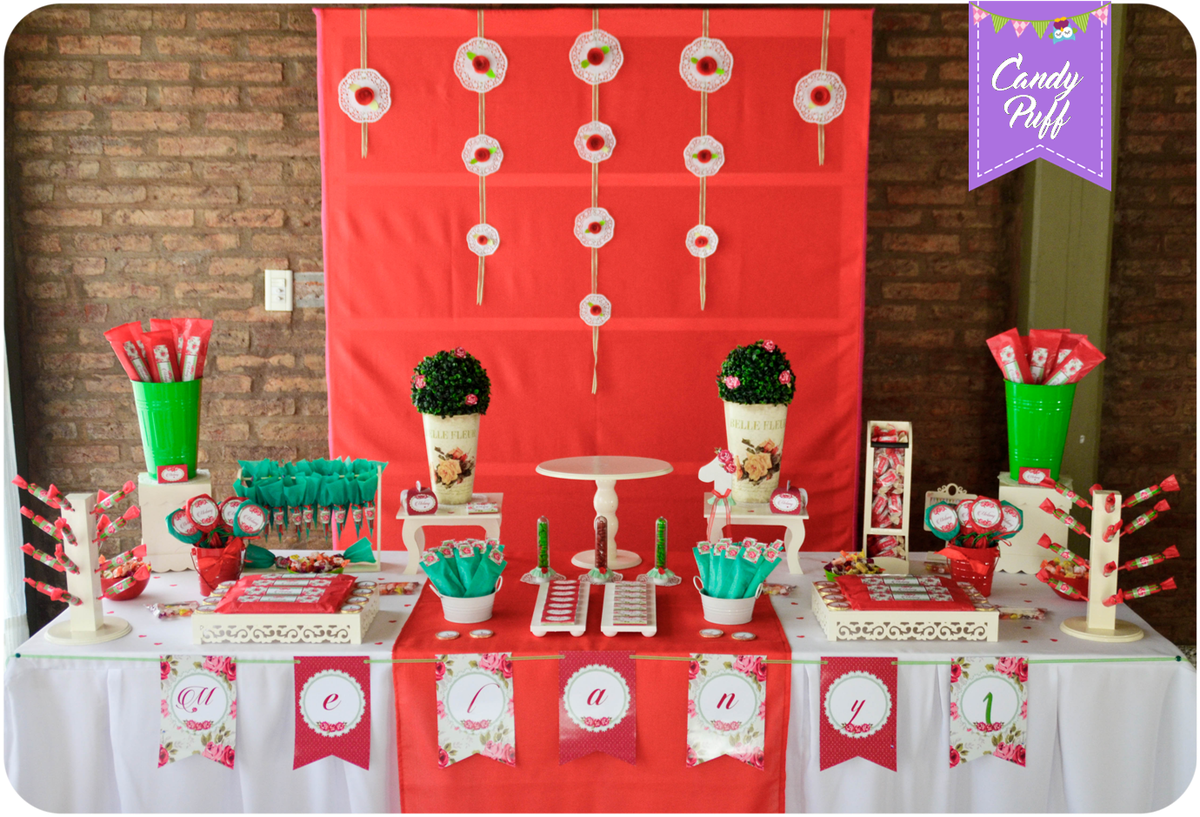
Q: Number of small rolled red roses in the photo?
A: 12